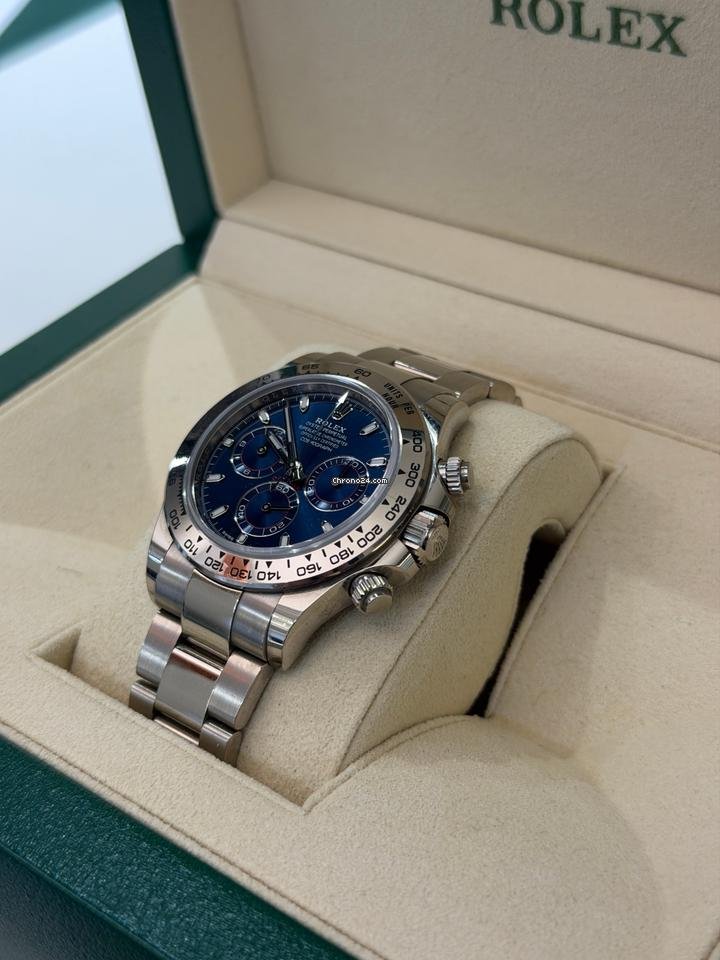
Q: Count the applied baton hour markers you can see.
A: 11